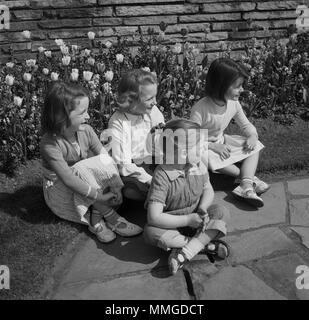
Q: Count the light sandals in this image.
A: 4